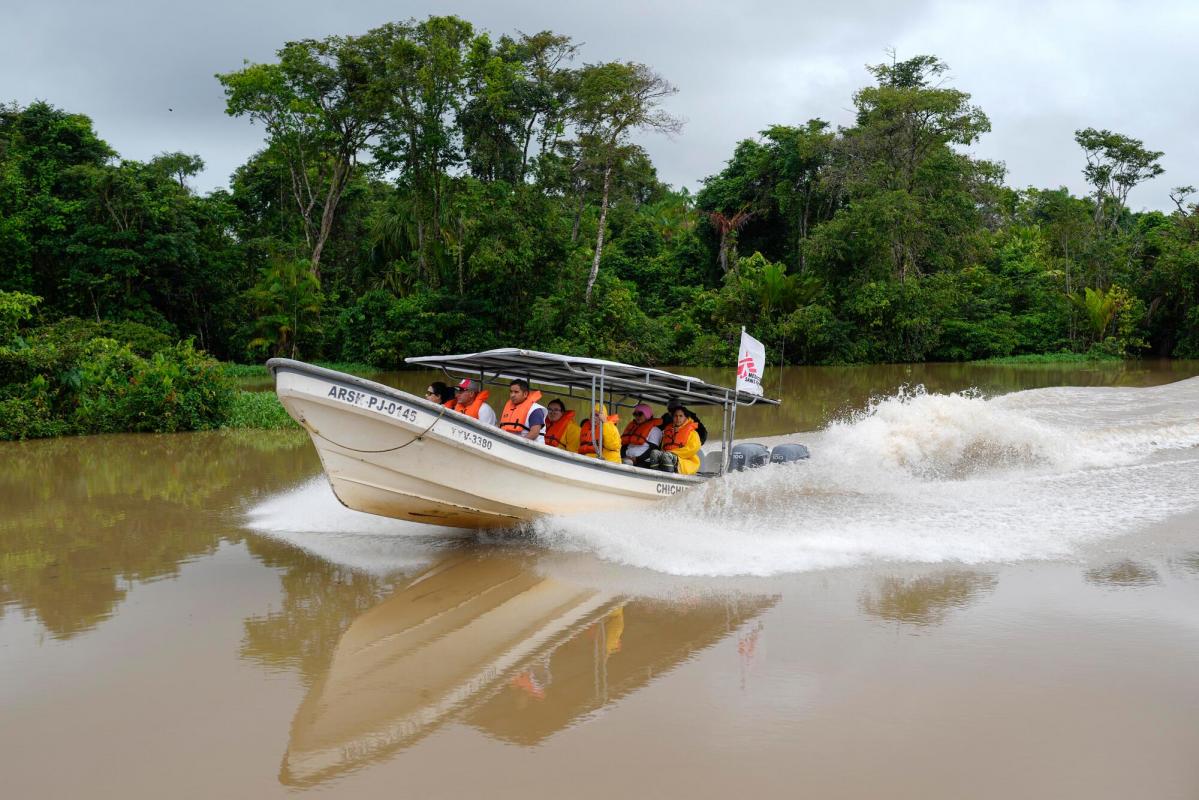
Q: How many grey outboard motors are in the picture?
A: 2